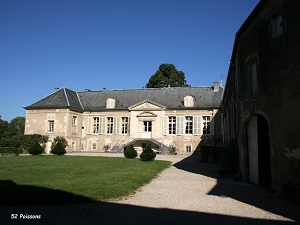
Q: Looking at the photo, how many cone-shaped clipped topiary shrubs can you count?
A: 4